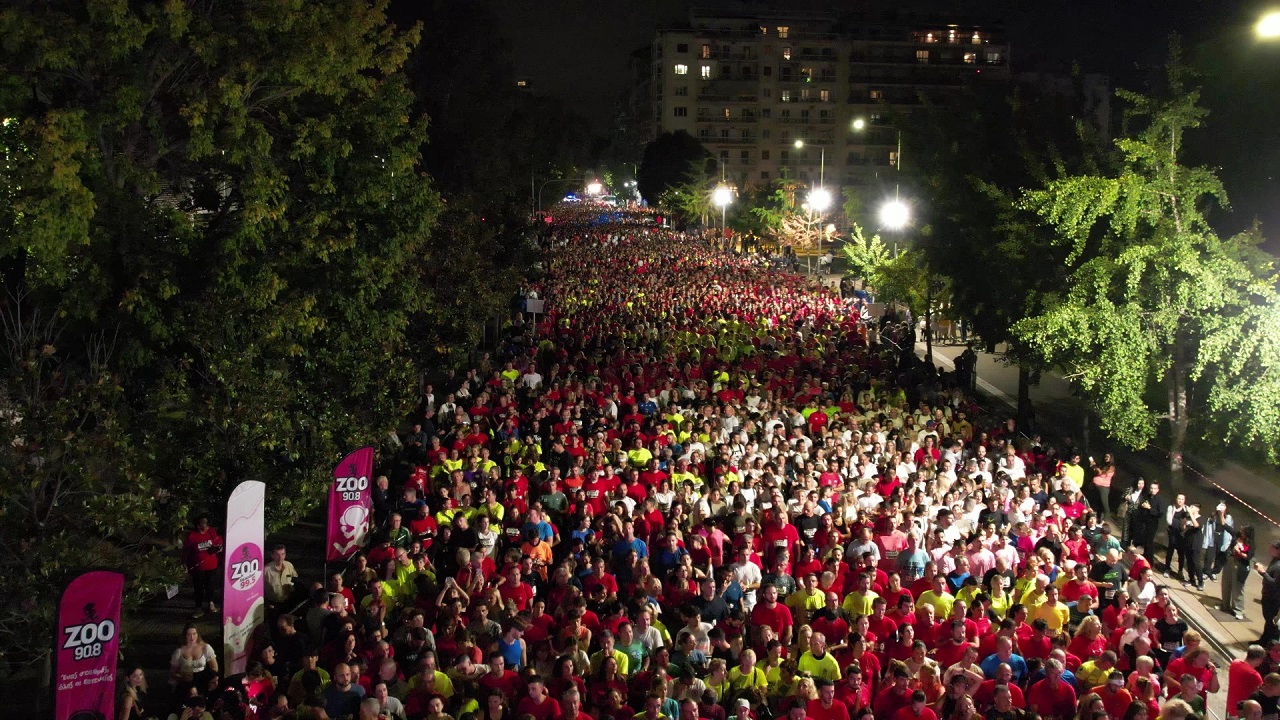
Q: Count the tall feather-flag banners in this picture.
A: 3